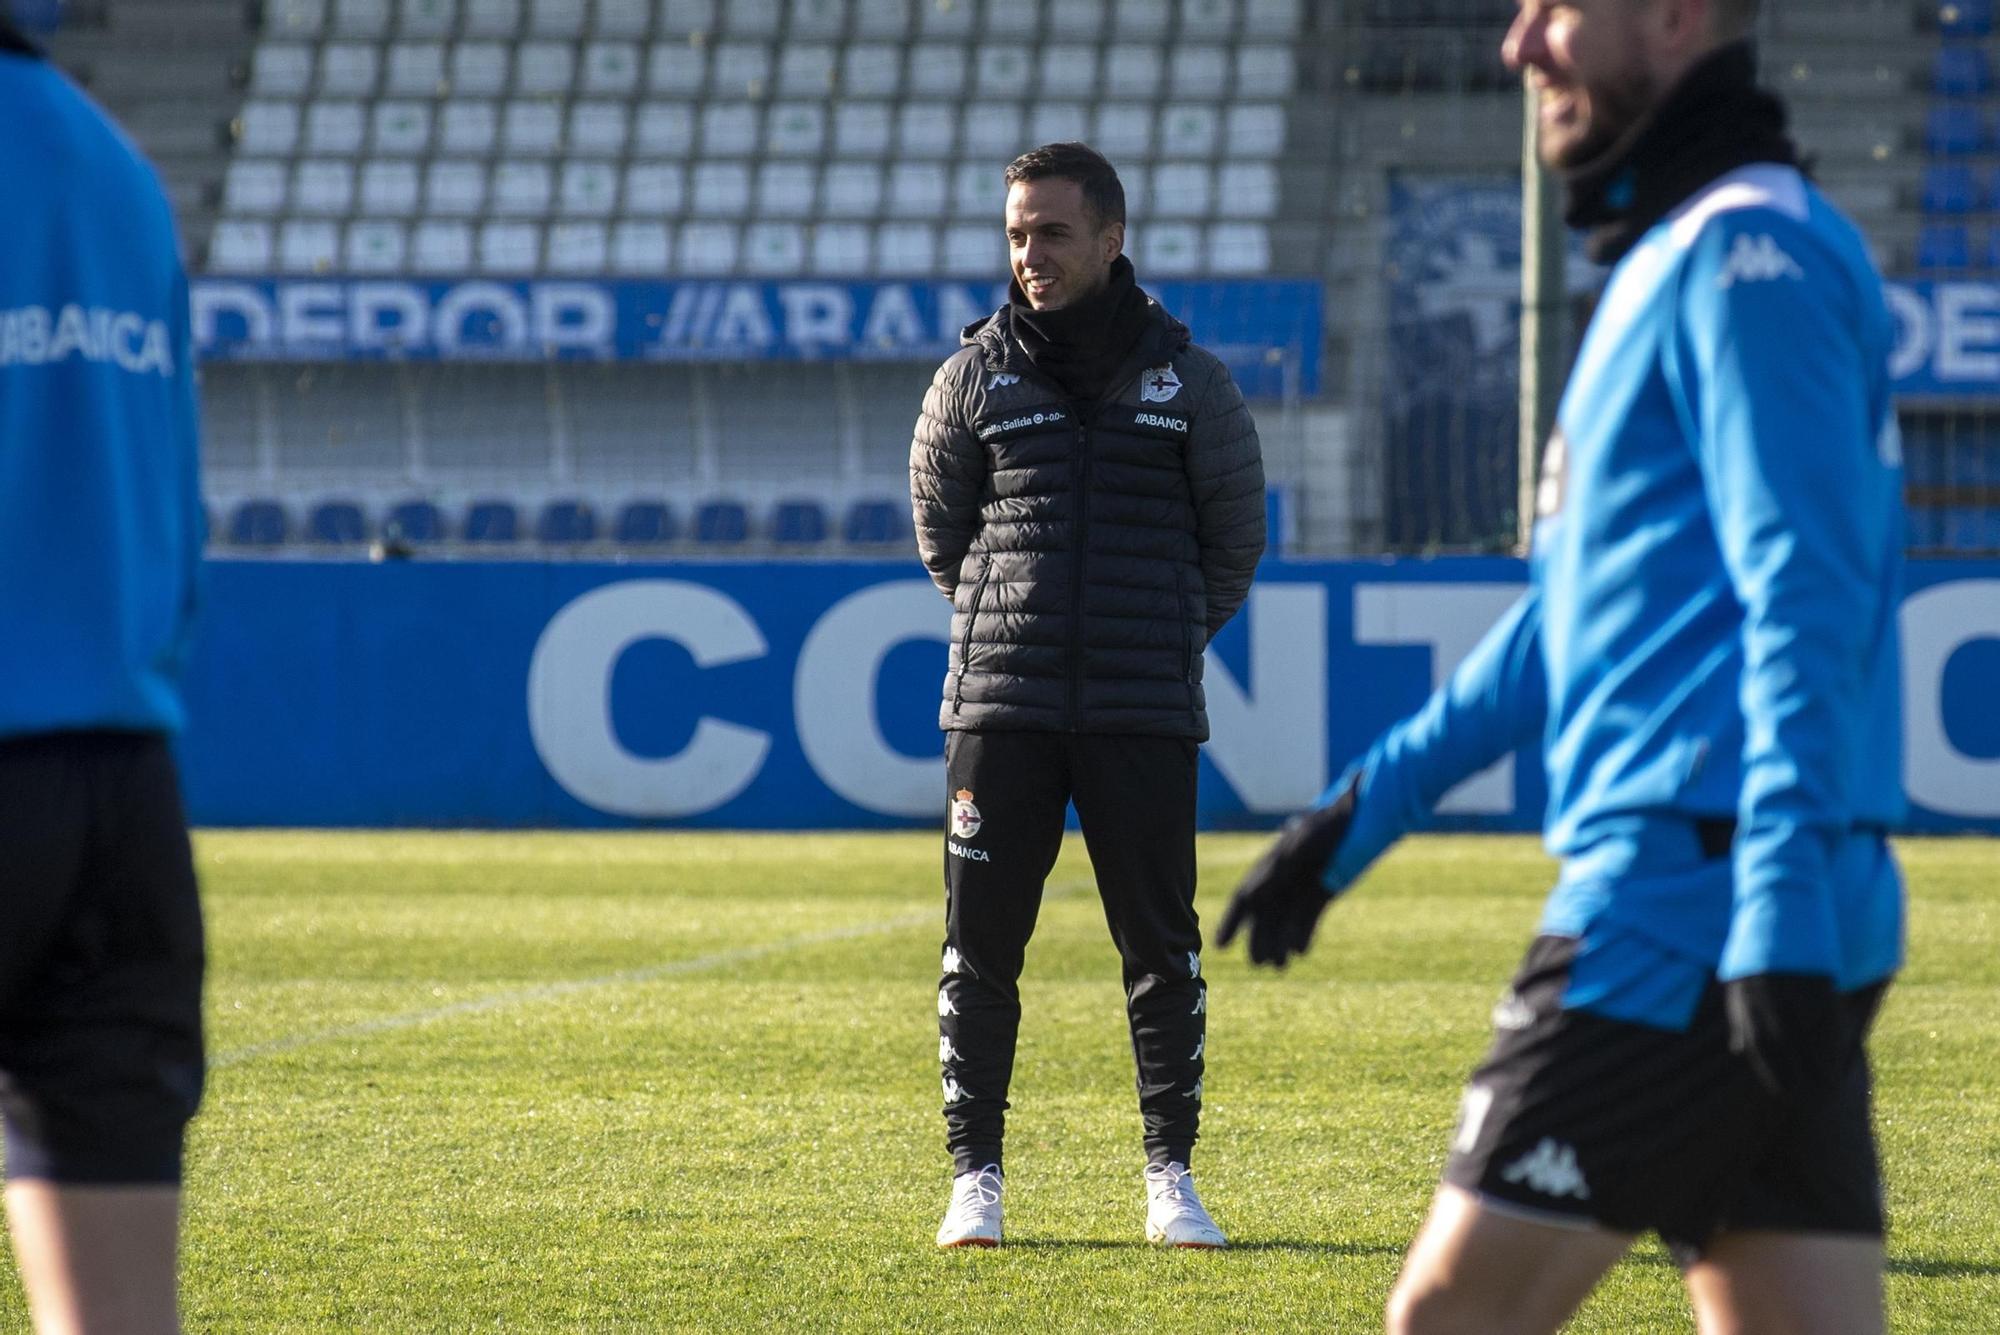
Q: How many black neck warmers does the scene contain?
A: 2